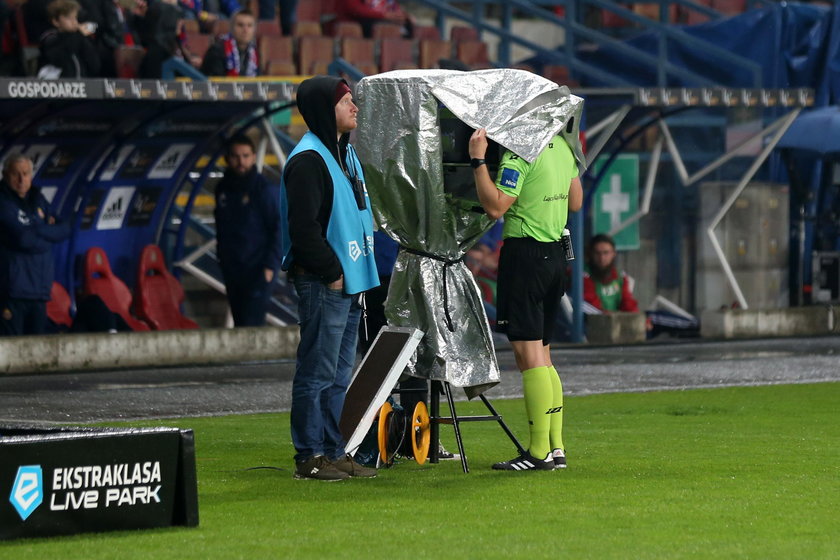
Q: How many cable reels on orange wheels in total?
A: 1